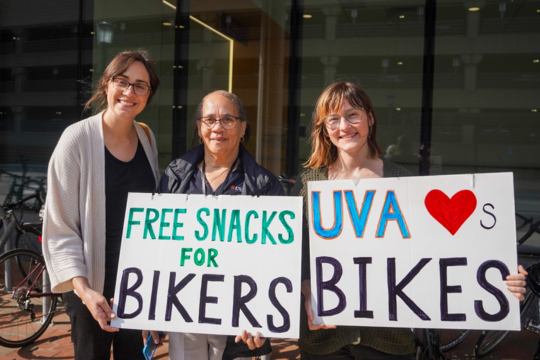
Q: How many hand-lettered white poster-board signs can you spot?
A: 2